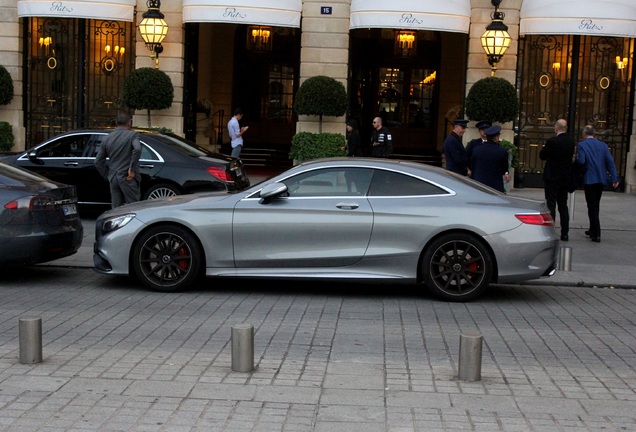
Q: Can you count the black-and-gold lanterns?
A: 2